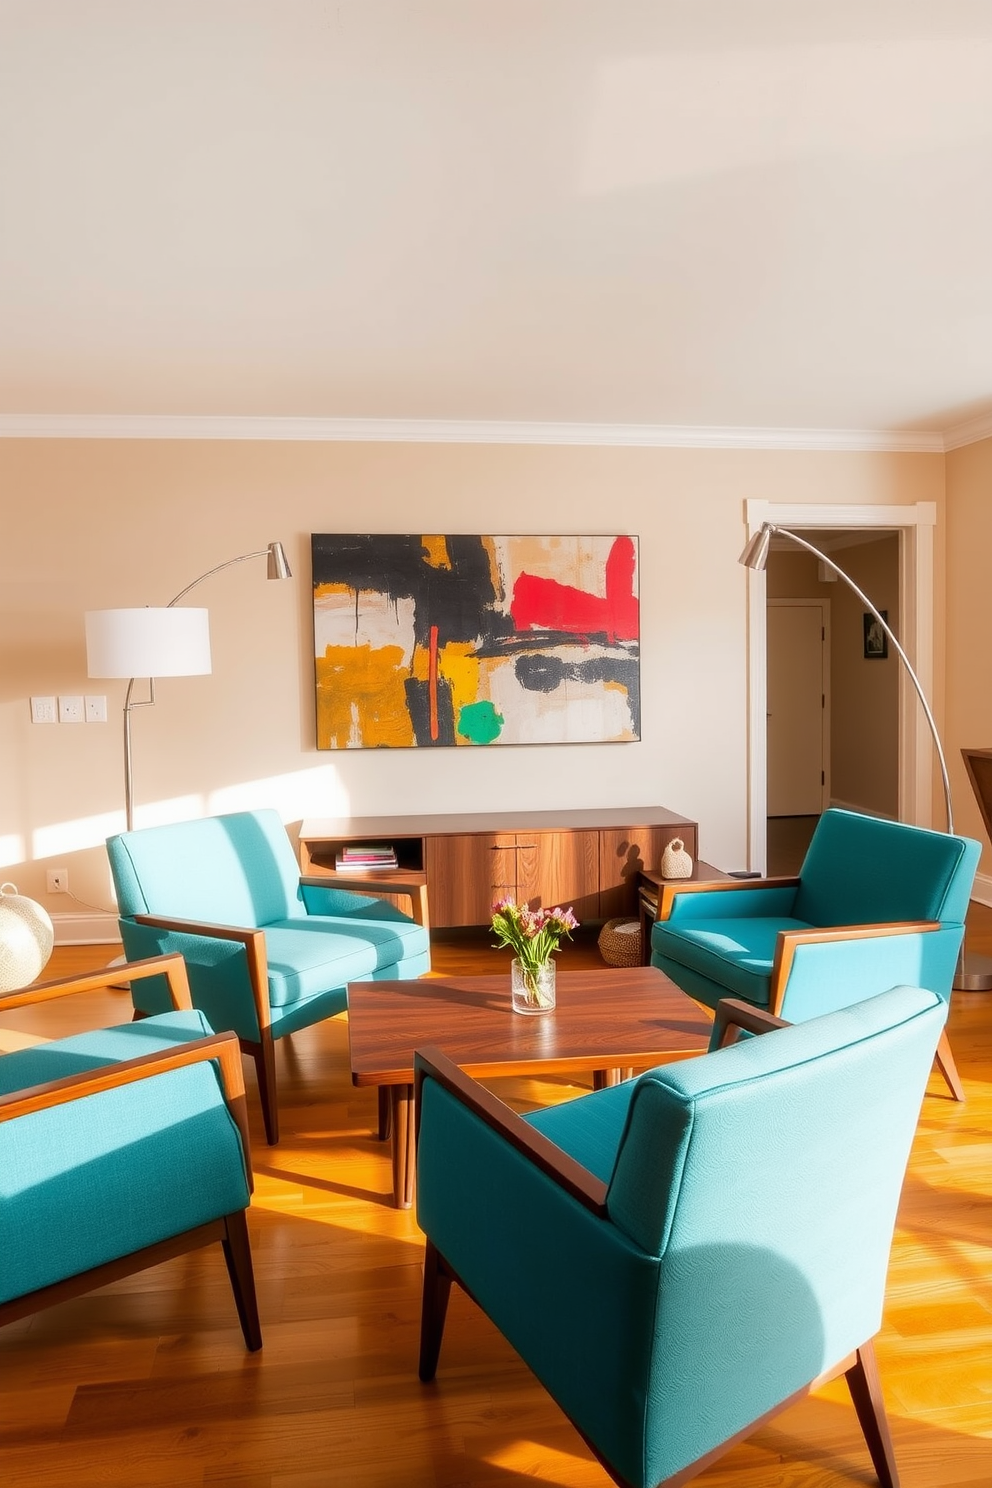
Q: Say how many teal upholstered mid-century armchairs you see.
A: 4